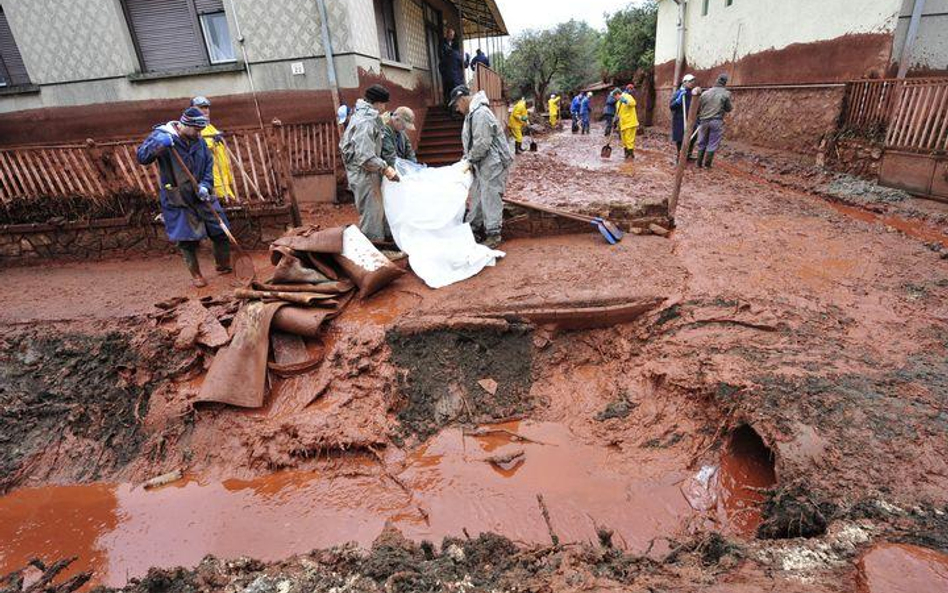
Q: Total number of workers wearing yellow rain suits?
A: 4